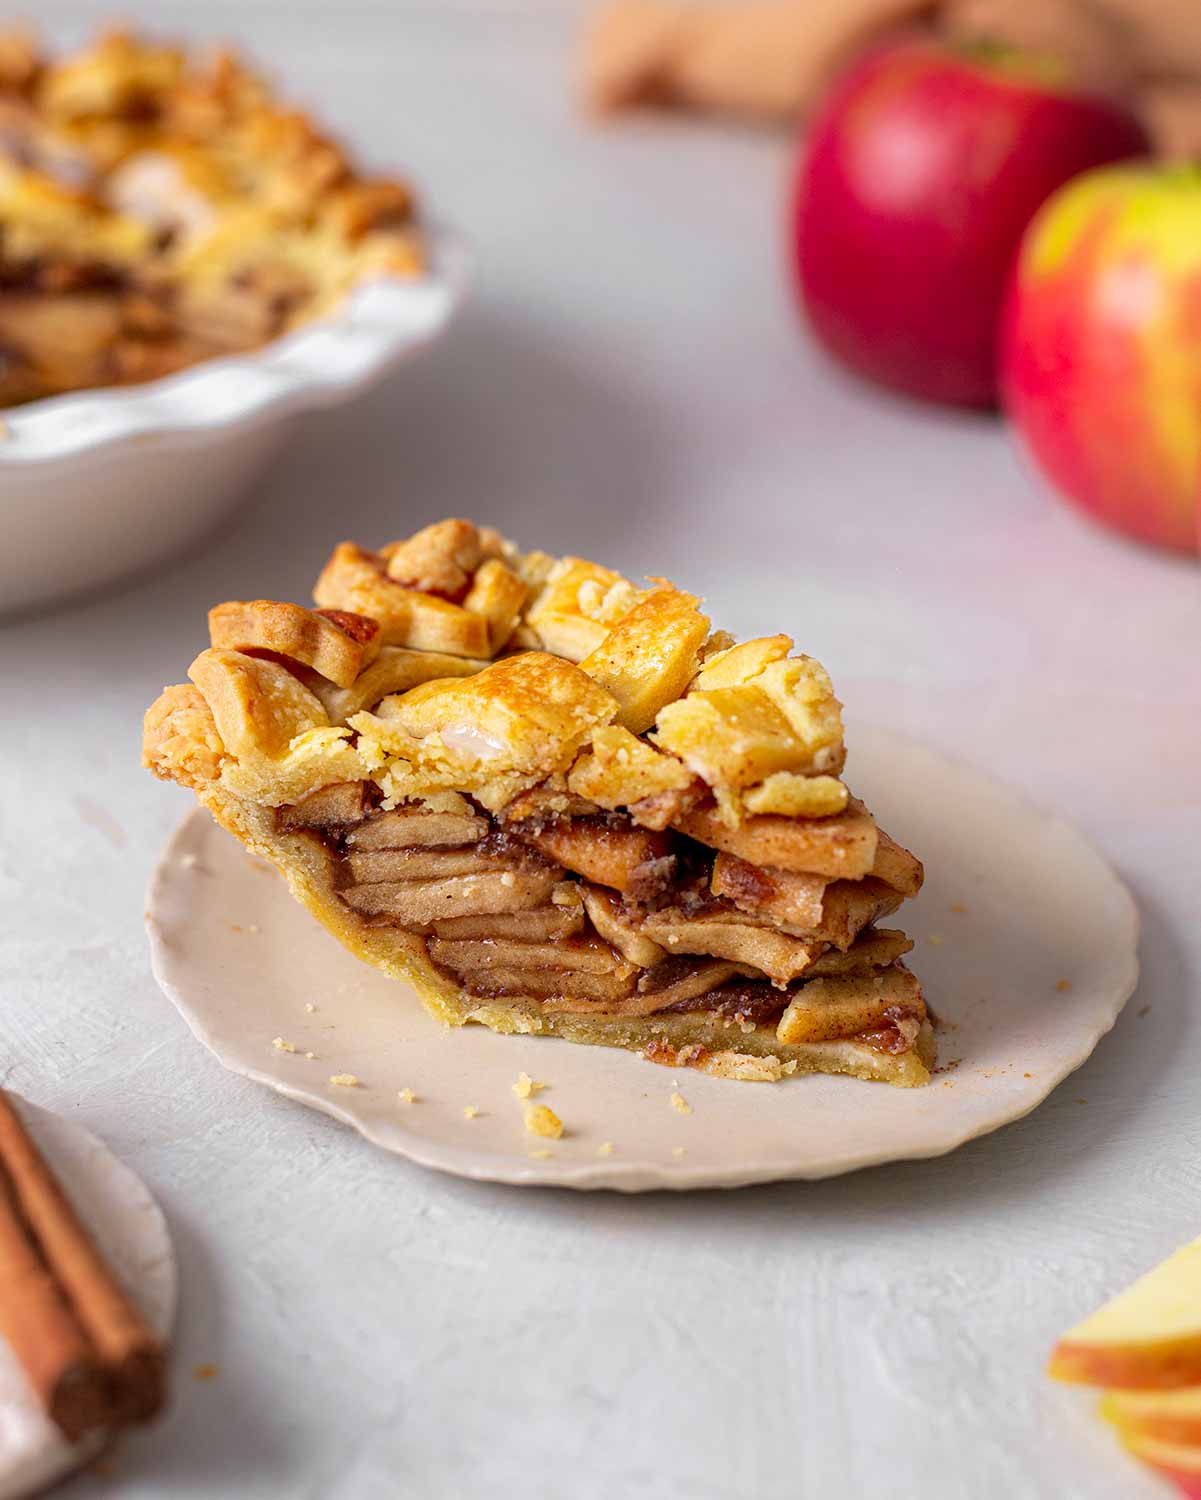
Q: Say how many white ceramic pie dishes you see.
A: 1